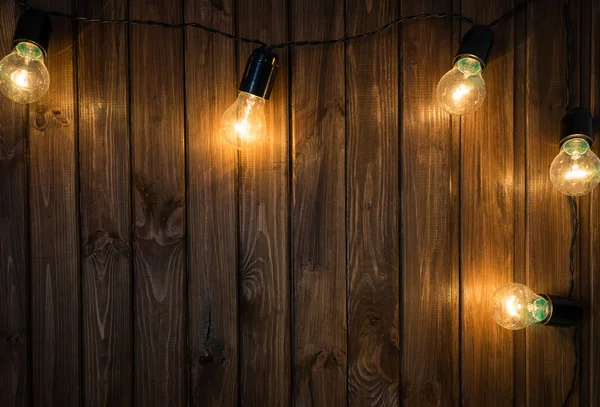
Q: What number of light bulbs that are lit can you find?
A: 5